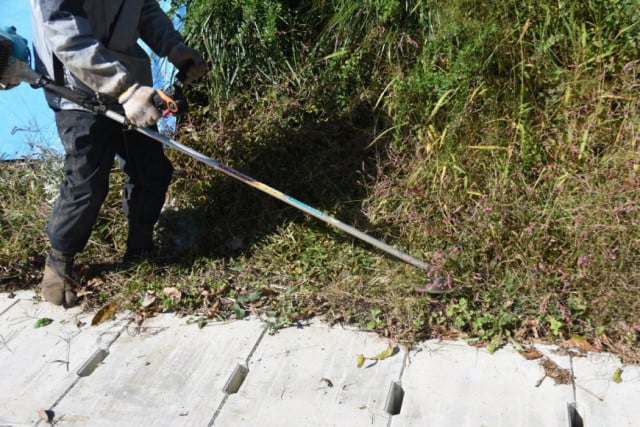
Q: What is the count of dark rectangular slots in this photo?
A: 4